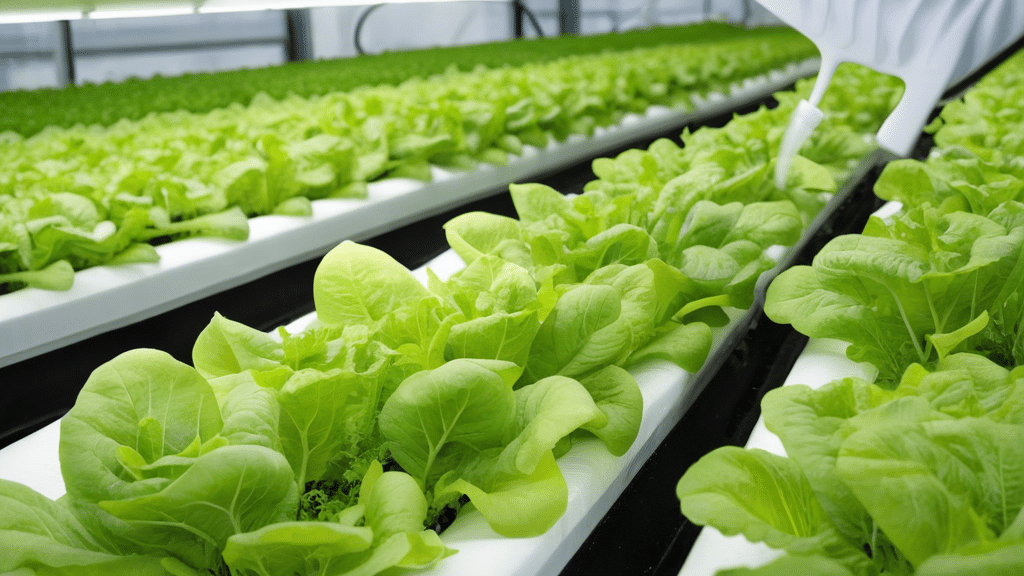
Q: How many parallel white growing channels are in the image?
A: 3